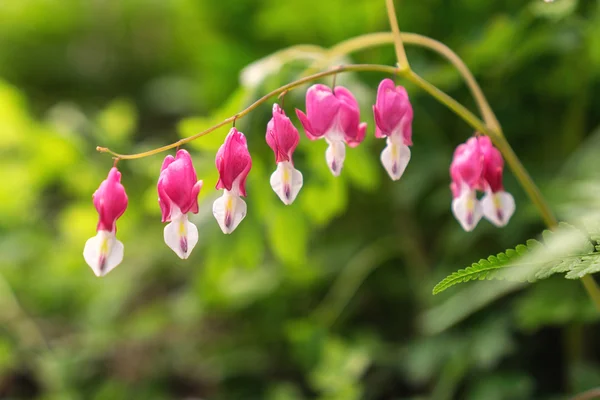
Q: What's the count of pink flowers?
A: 8